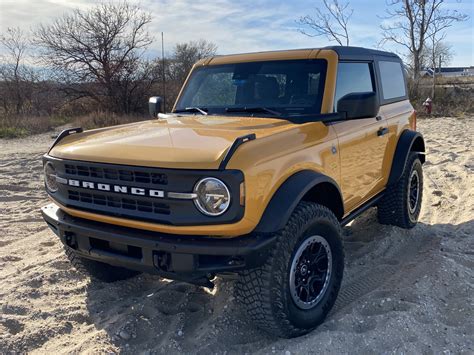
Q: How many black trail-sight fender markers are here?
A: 2